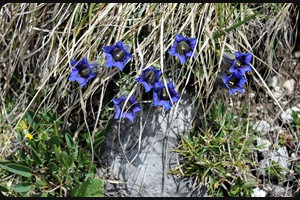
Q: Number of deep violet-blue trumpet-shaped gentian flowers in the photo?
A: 8